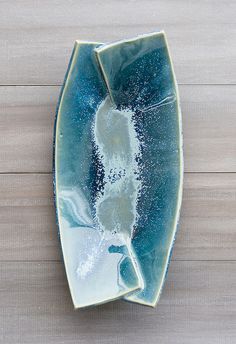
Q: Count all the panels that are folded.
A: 2